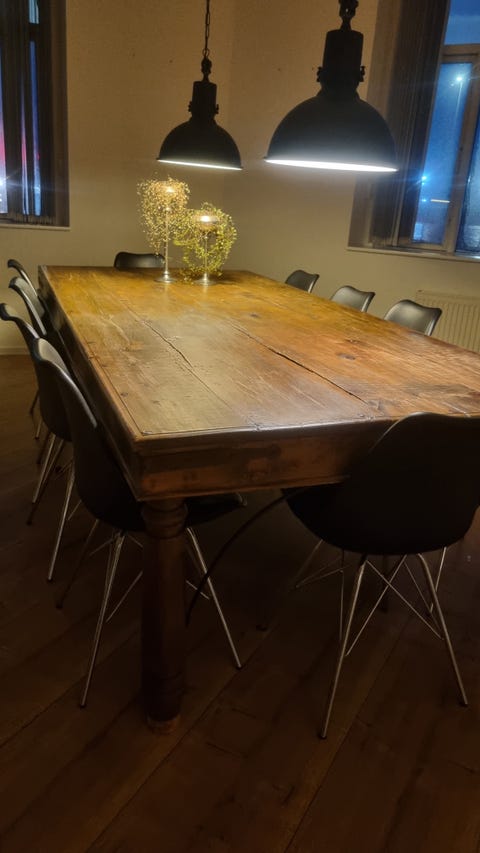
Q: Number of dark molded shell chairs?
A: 9